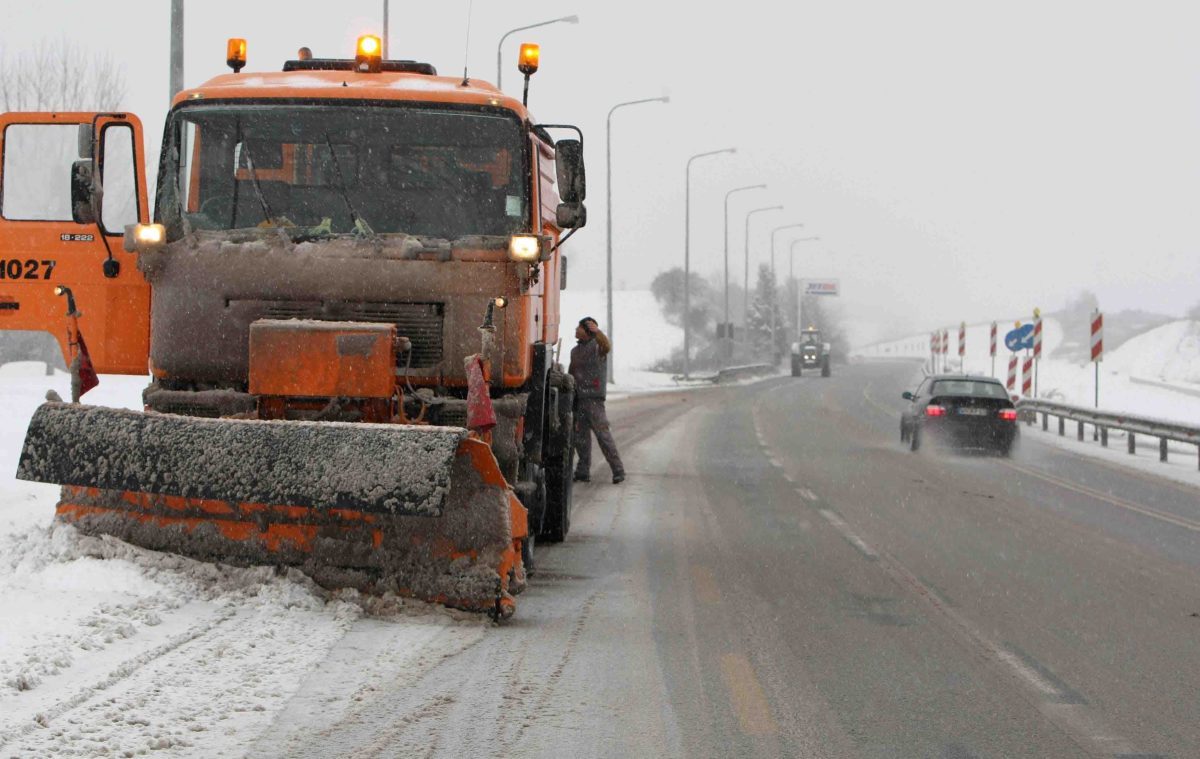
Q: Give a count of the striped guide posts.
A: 9